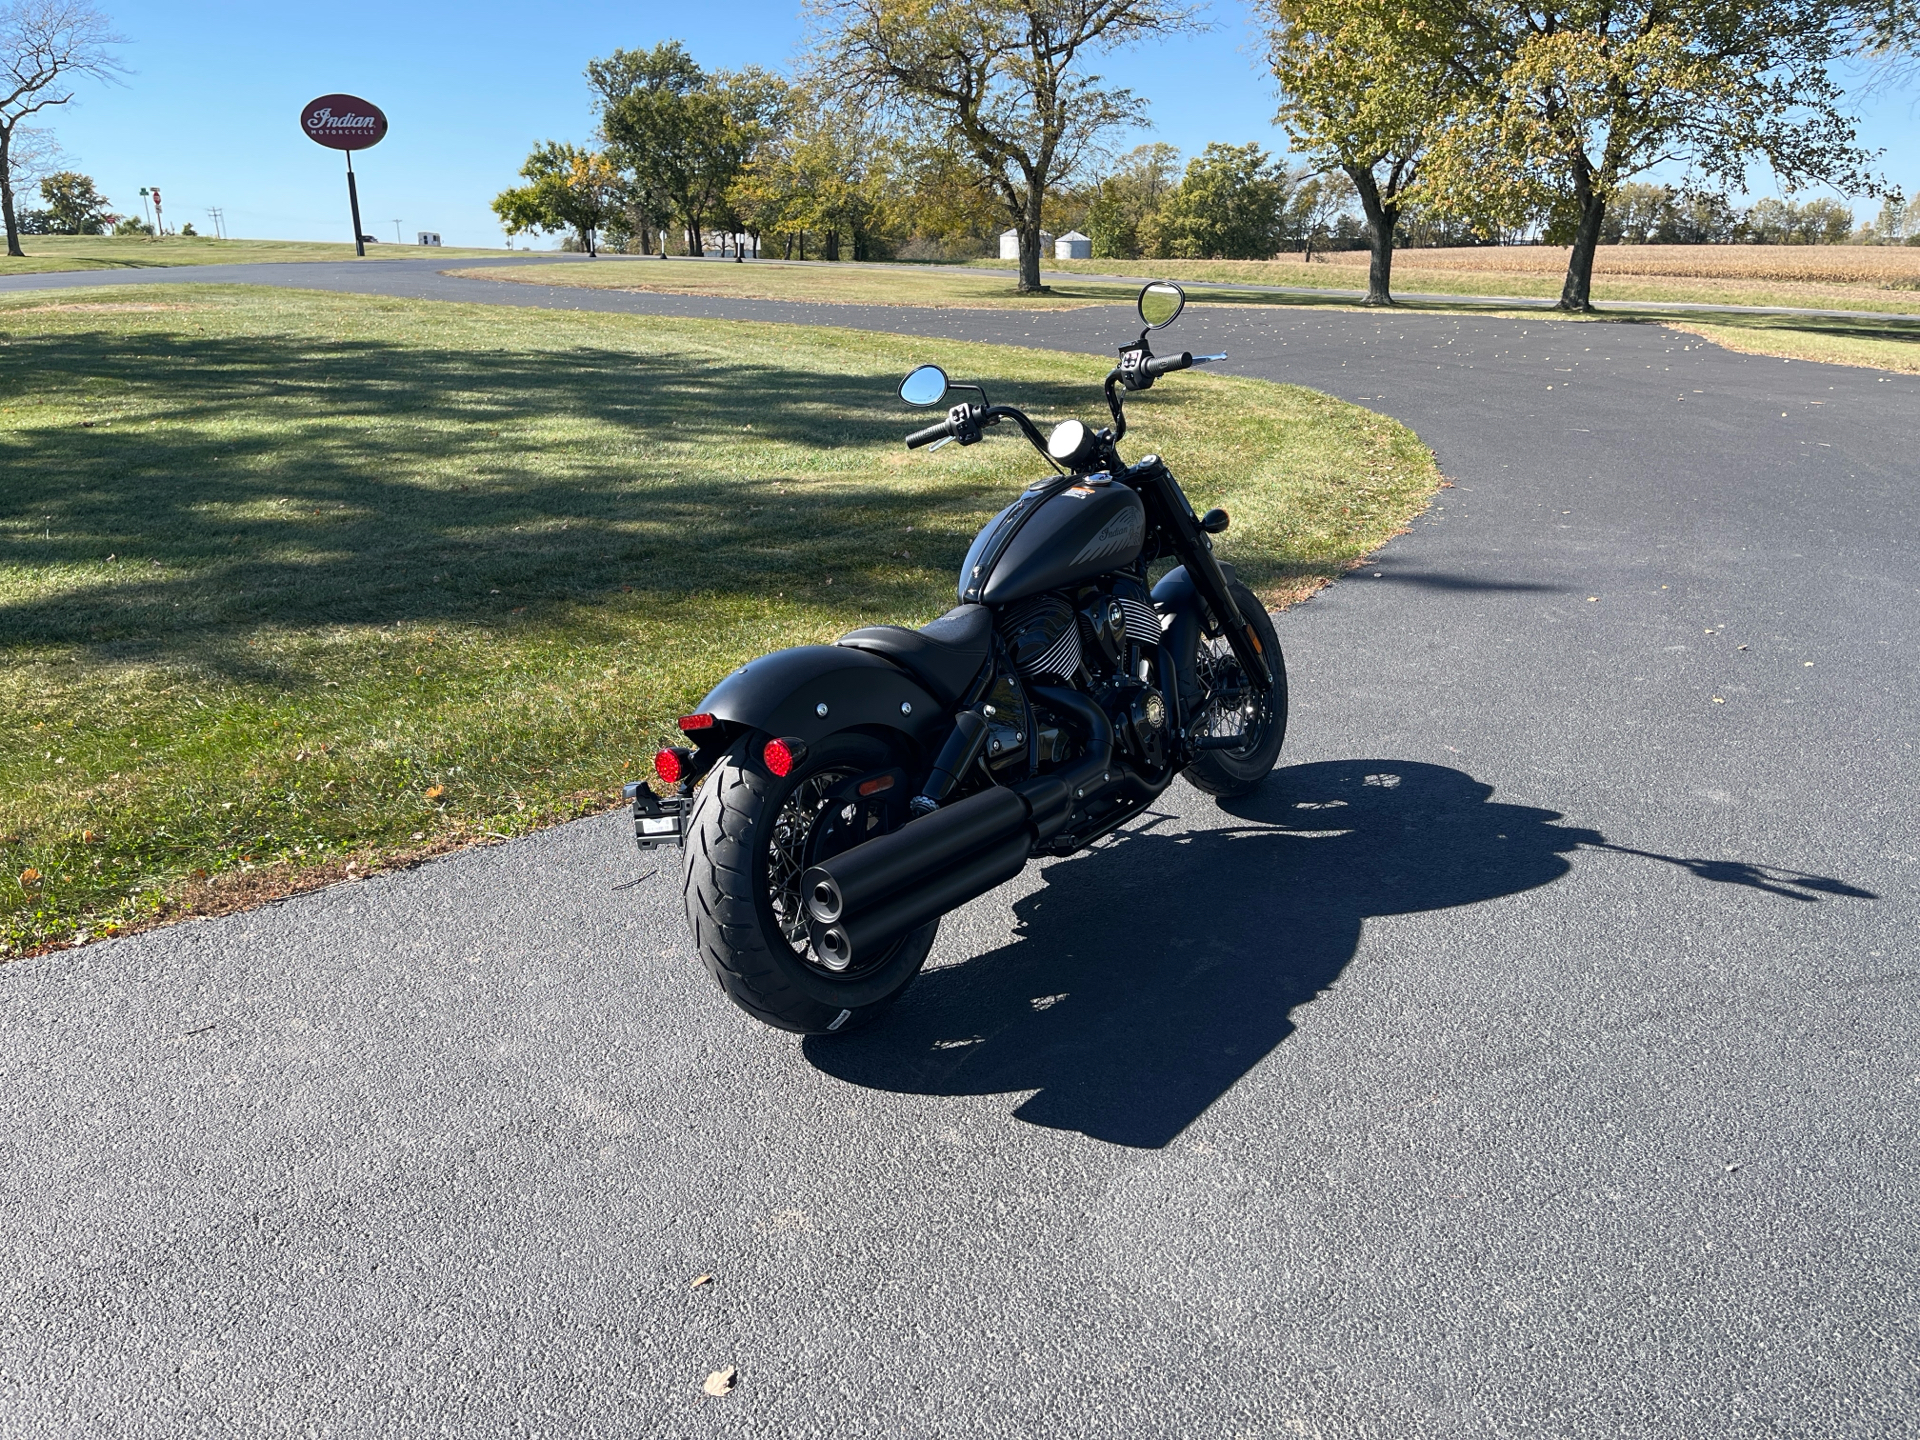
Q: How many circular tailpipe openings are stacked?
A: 2